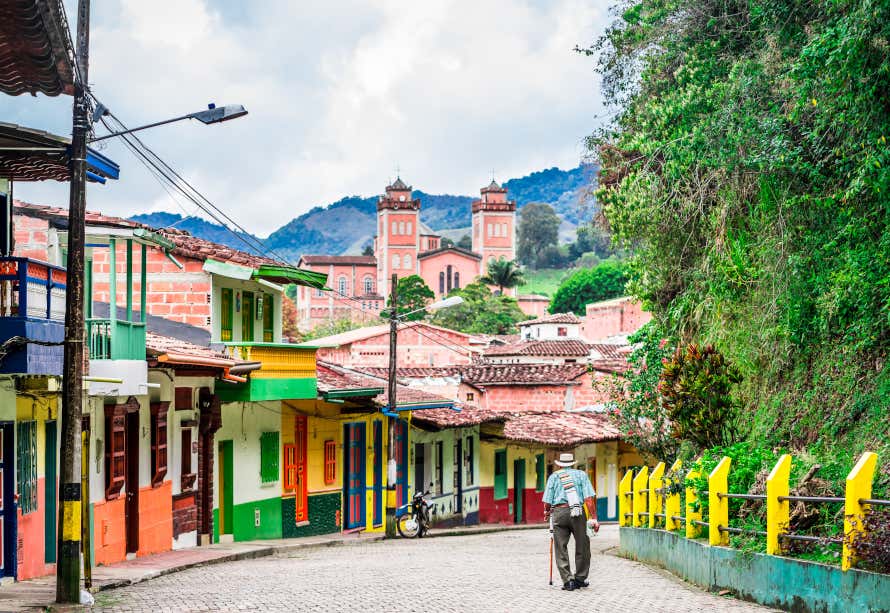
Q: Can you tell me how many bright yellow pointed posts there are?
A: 8